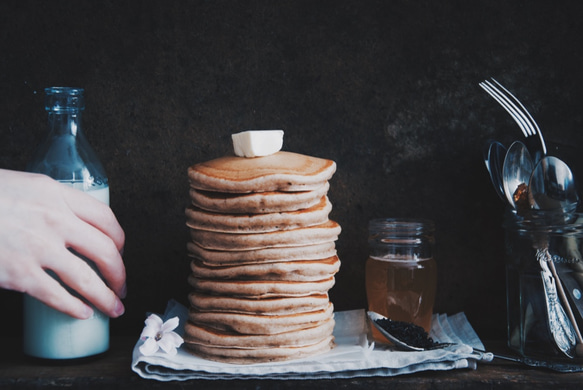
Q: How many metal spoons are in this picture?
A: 4